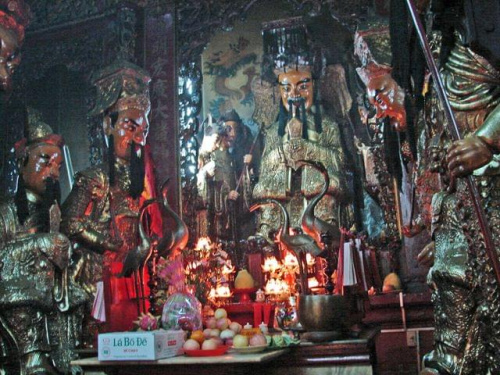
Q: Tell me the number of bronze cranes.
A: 4